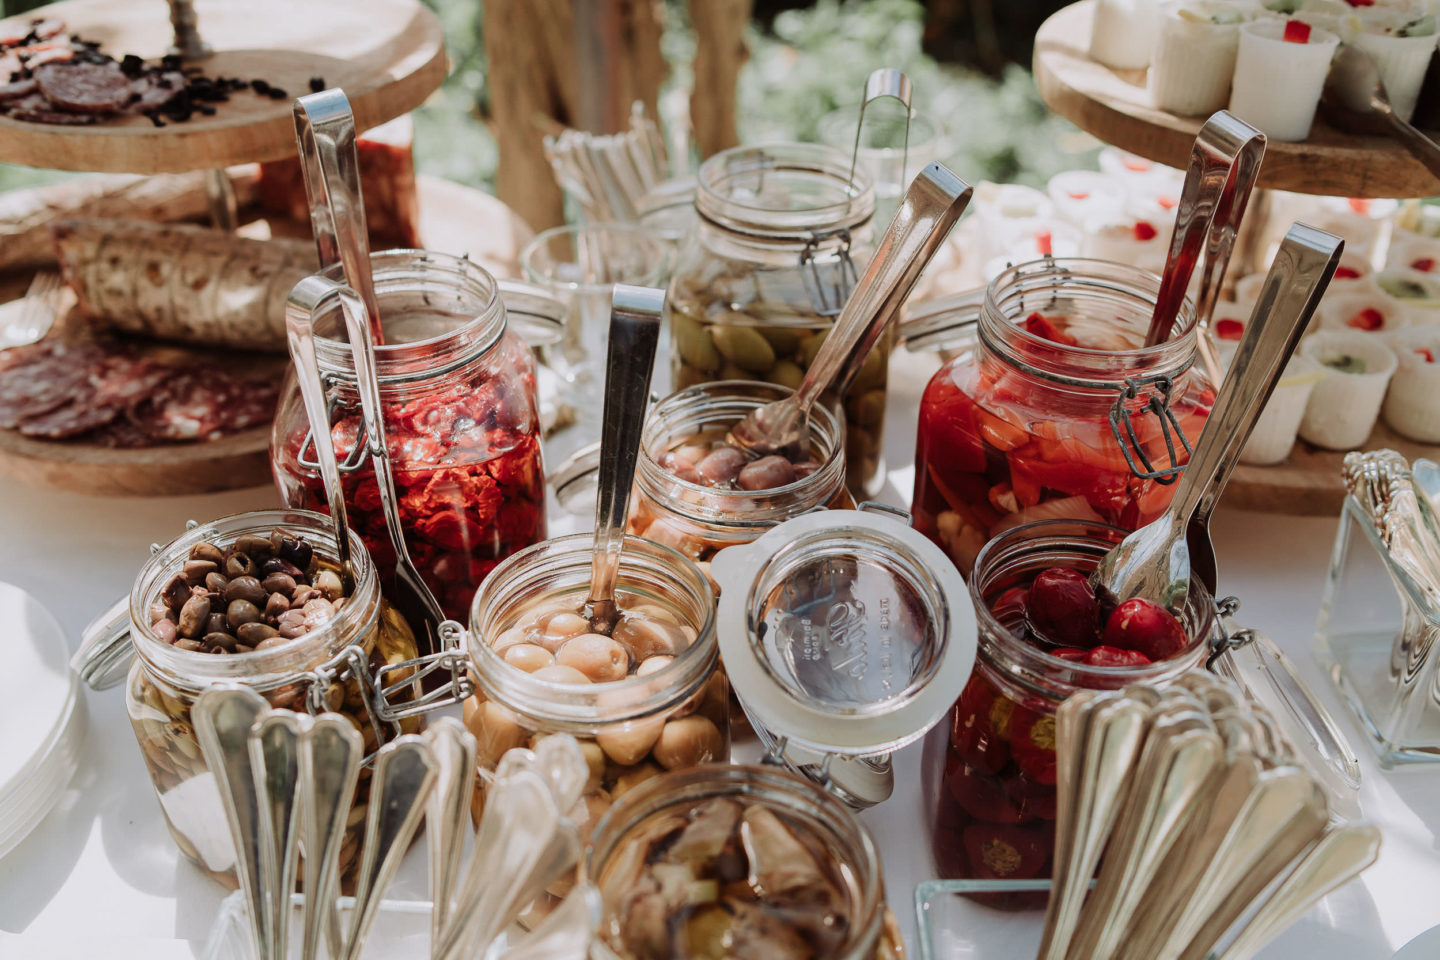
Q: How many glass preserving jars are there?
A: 8